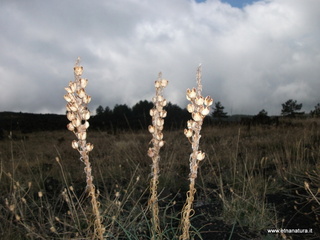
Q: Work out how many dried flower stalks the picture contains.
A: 3